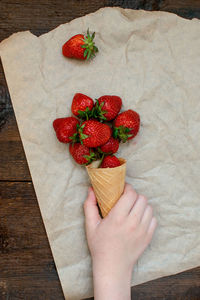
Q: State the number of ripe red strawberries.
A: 9